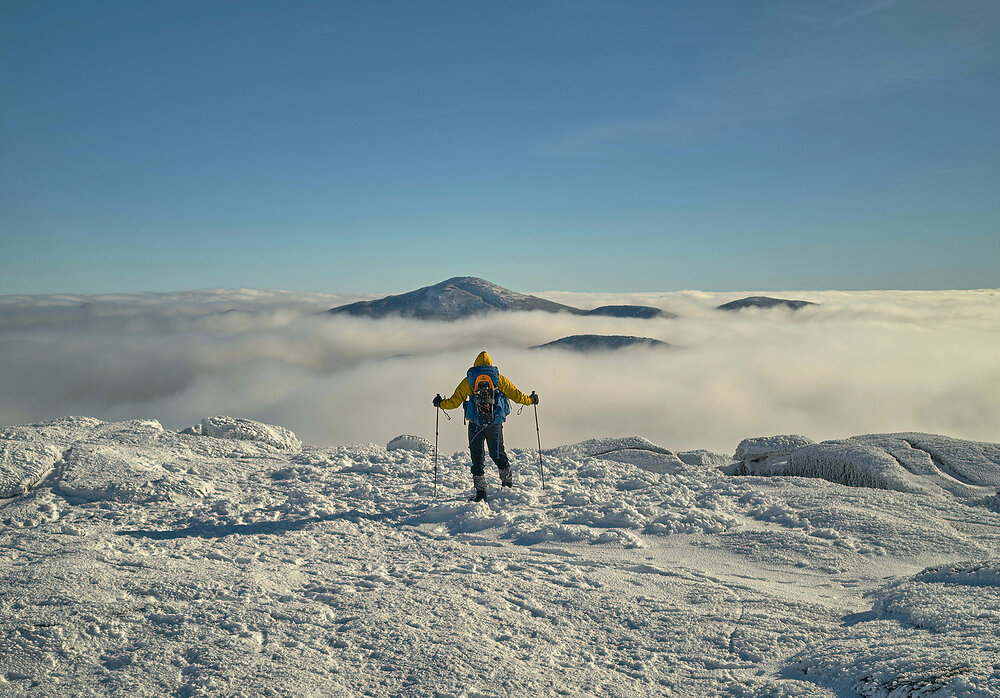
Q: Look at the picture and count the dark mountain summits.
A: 4